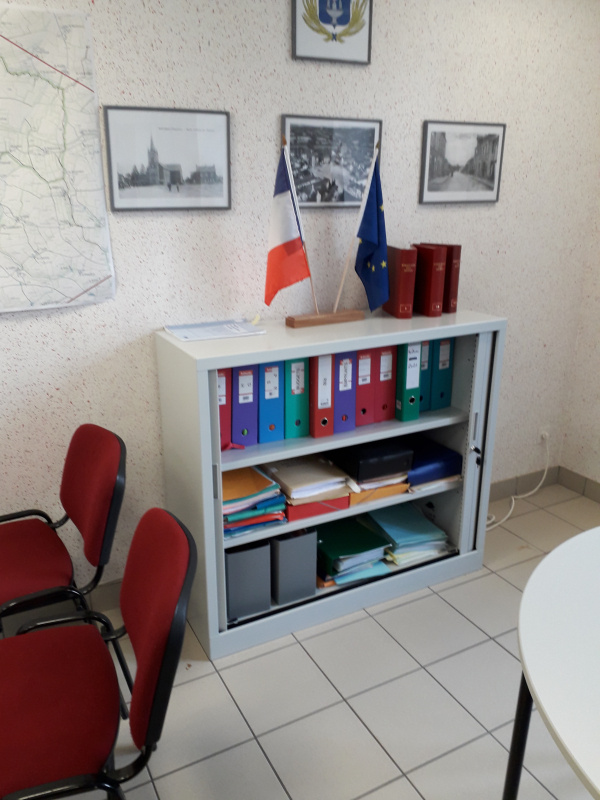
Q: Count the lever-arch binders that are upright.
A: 11